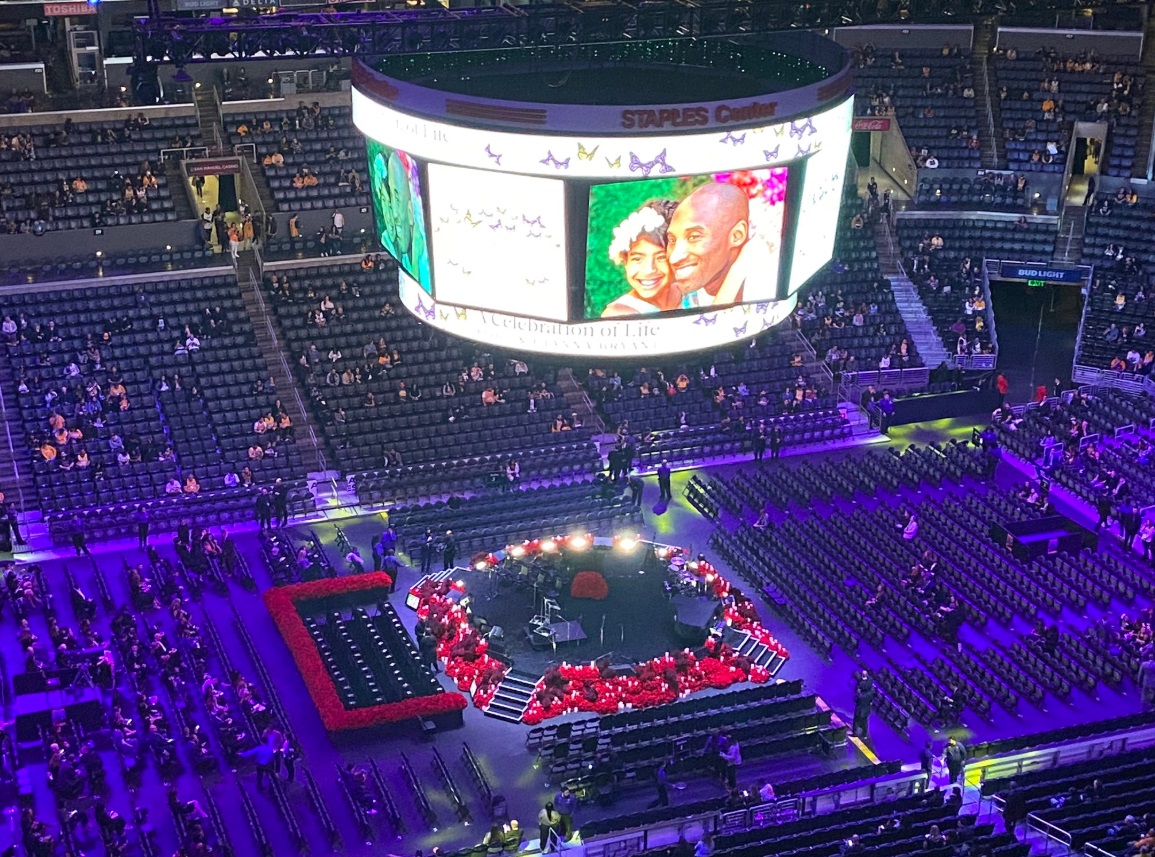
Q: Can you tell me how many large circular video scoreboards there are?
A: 1